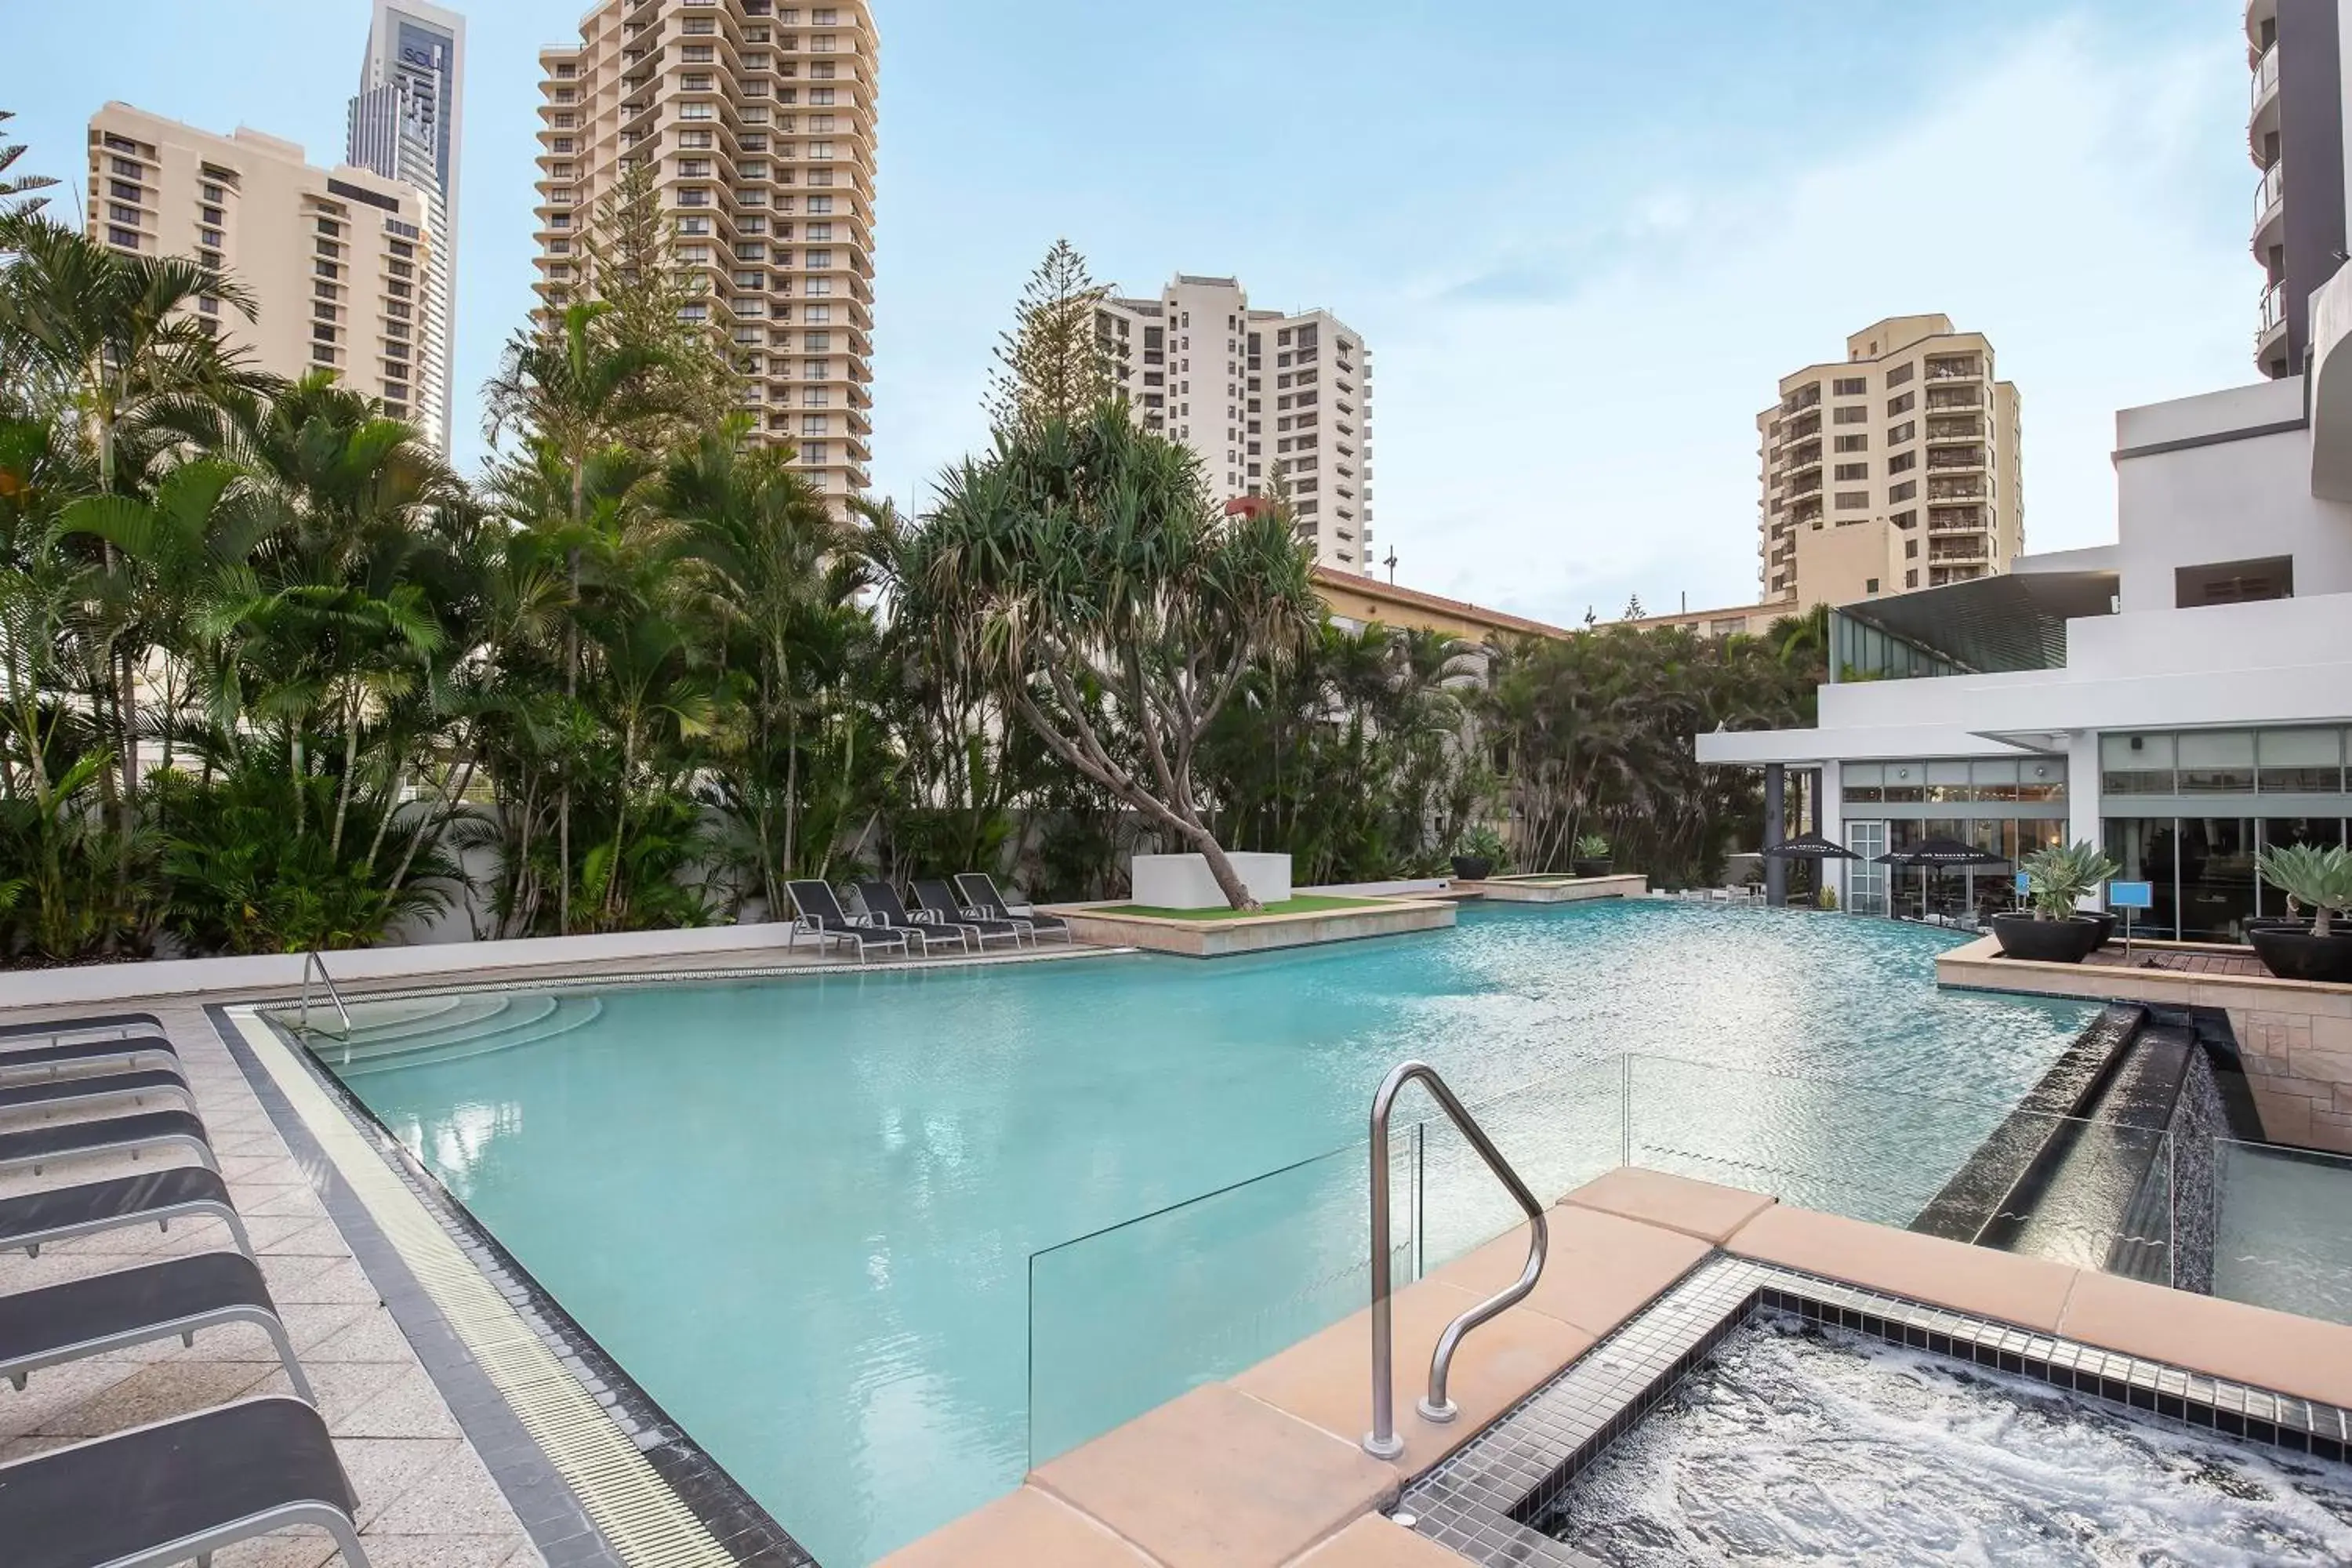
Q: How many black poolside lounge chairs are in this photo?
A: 11